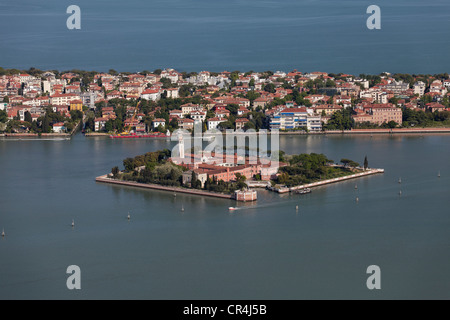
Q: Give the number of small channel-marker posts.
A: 11